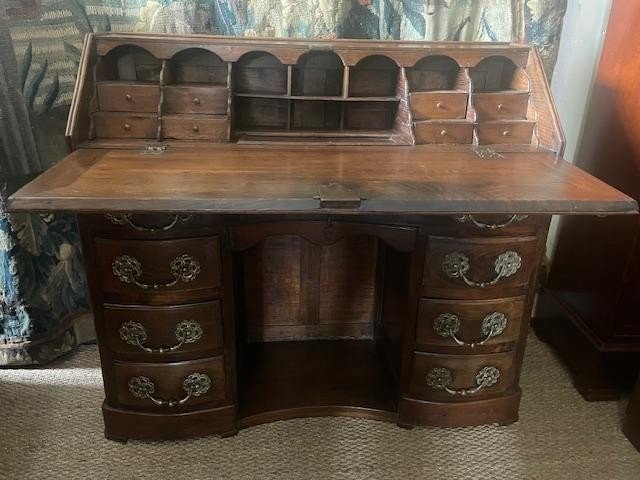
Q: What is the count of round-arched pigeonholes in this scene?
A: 7